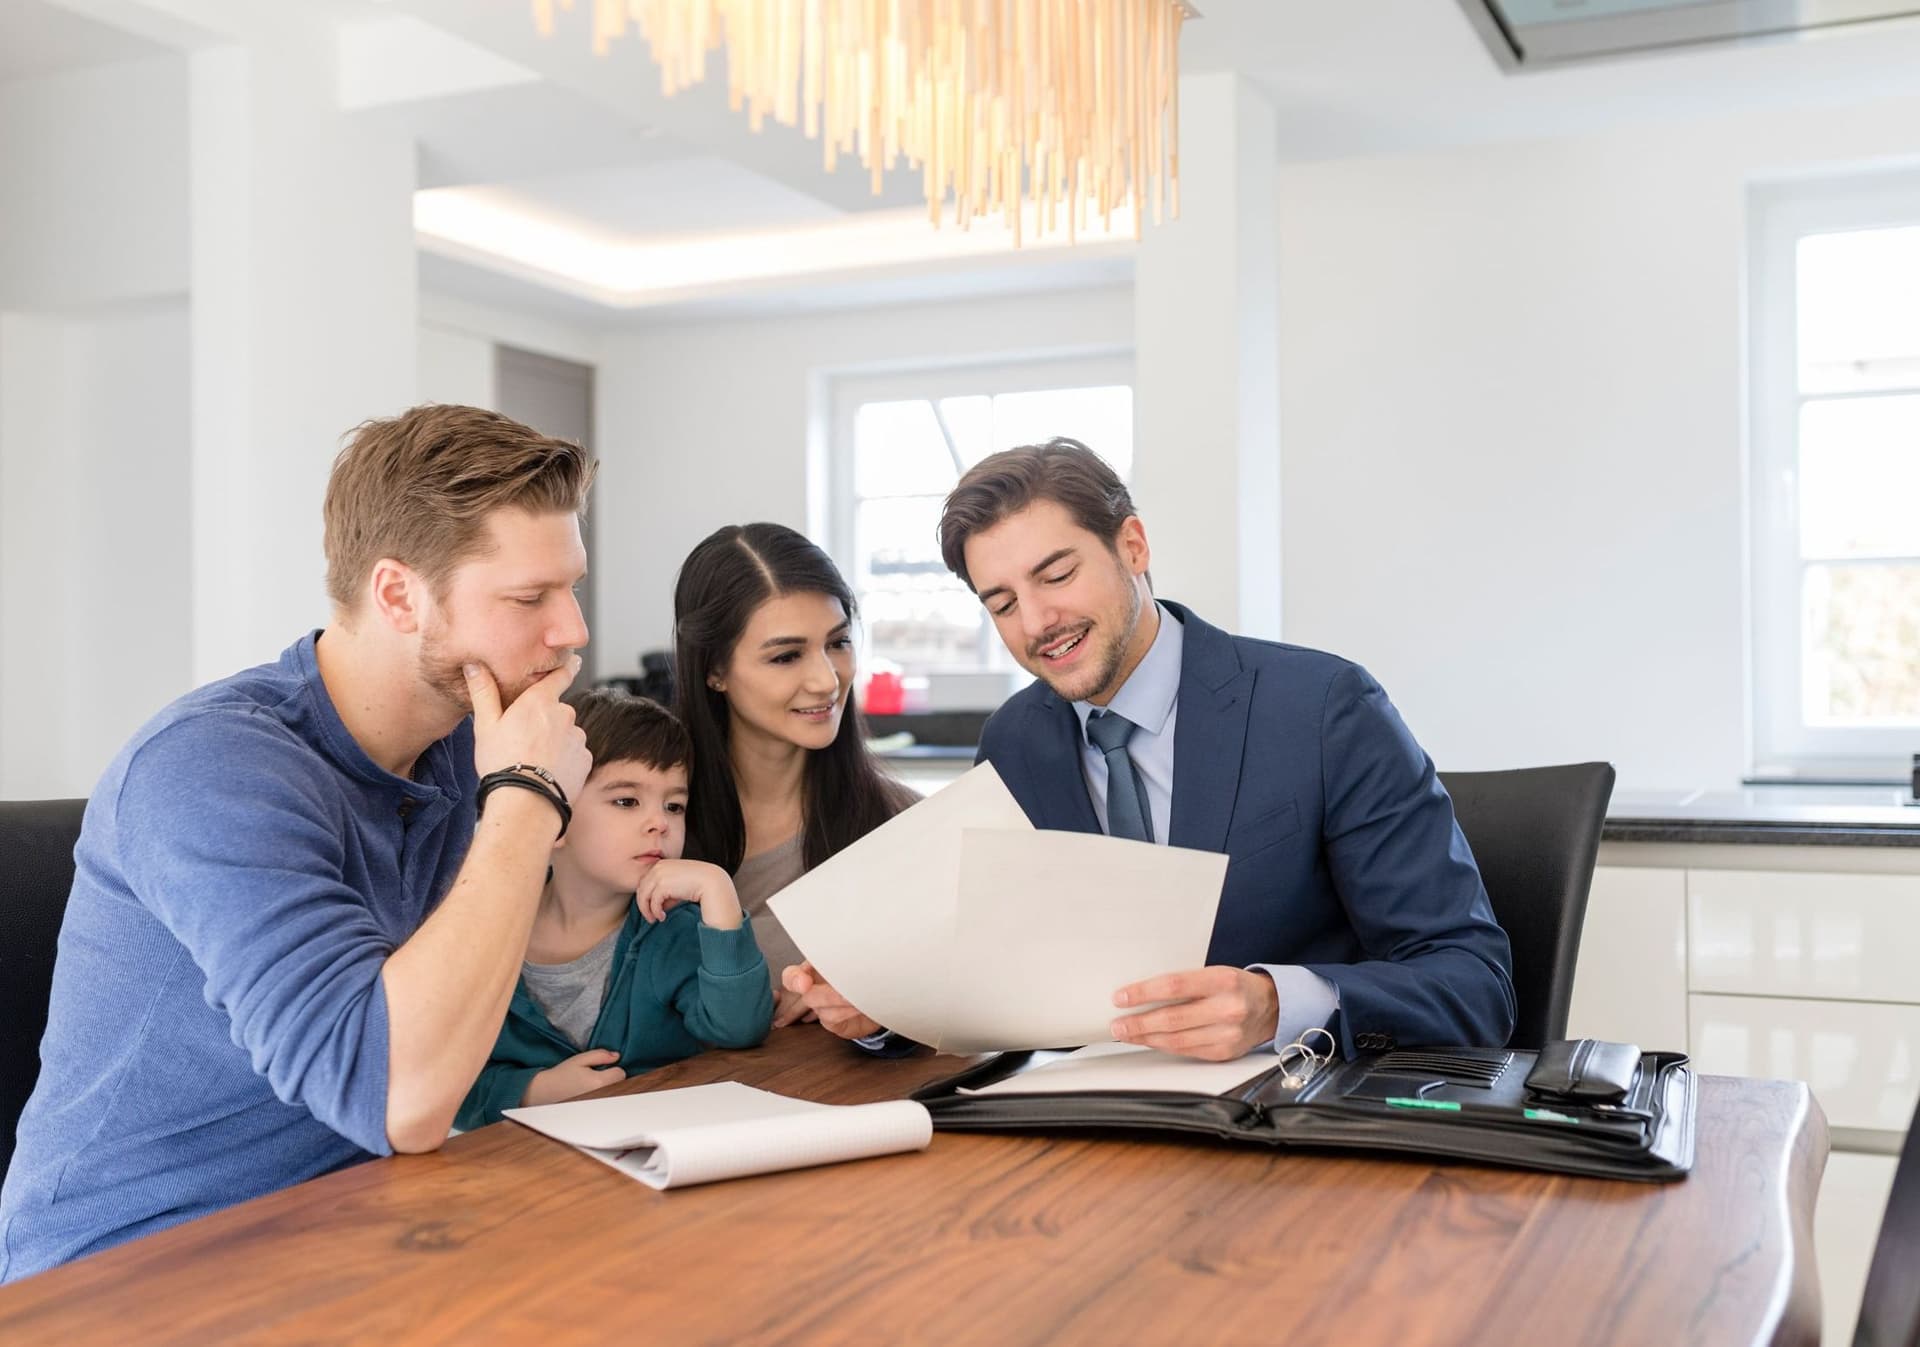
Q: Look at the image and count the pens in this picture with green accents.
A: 2